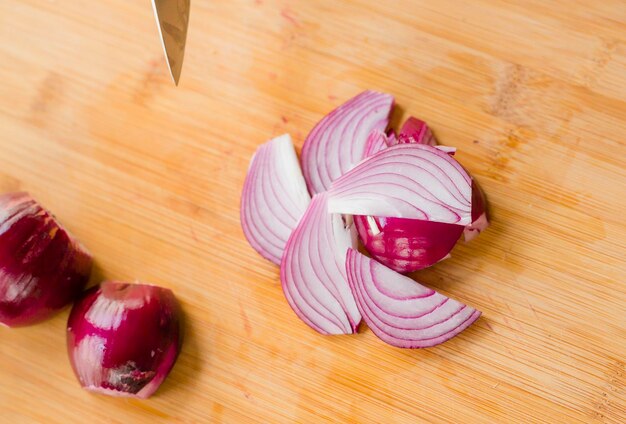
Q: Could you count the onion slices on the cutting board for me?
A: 5